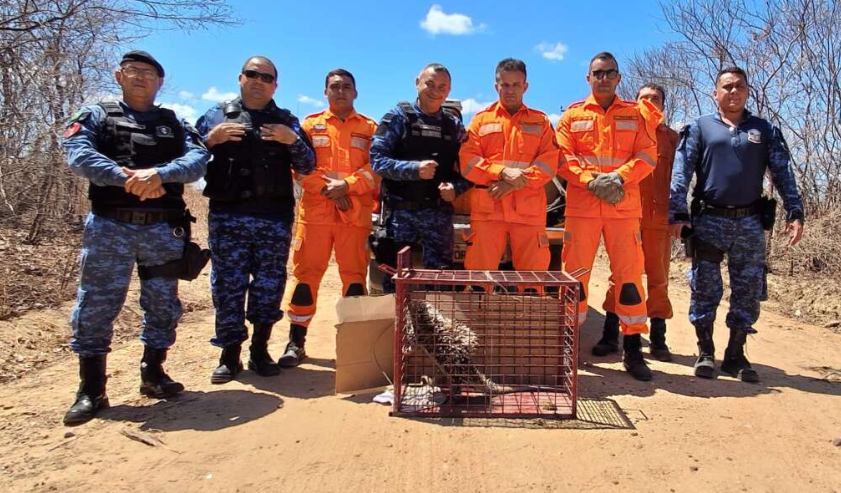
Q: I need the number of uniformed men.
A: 8